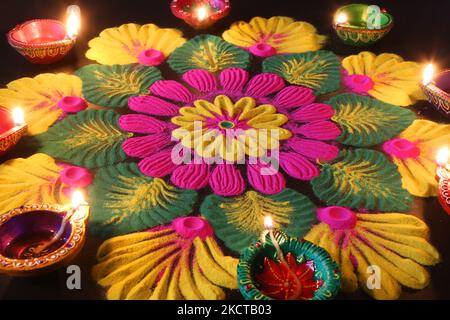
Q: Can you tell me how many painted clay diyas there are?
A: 8